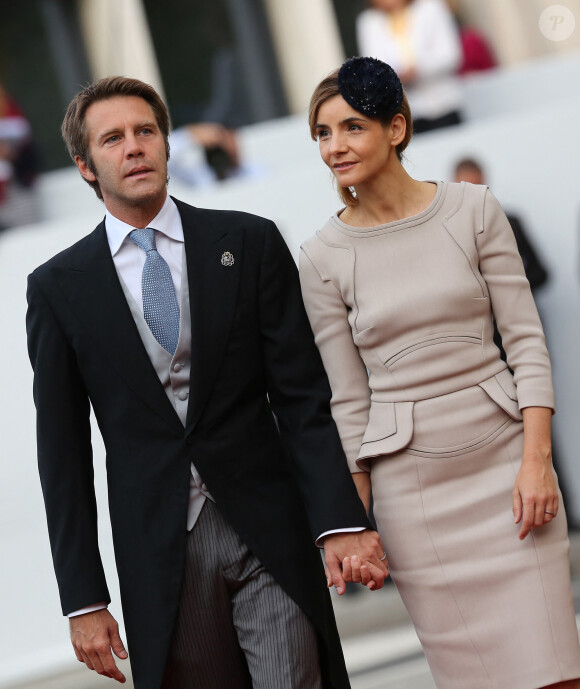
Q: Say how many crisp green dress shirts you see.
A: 0